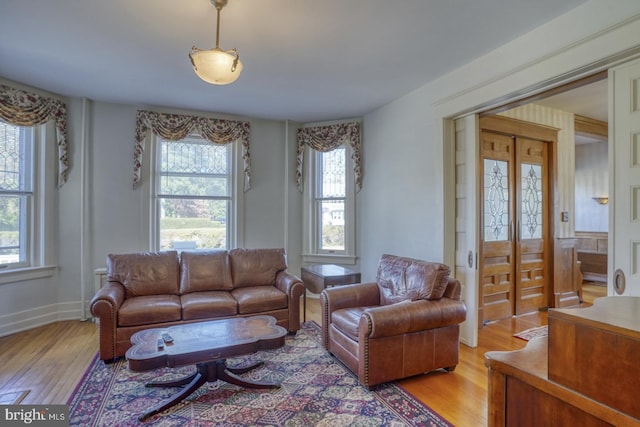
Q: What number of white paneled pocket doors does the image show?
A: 2